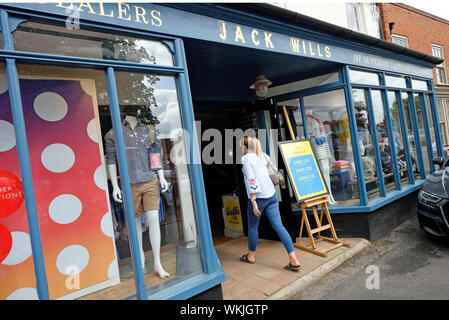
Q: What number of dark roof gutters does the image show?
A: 1